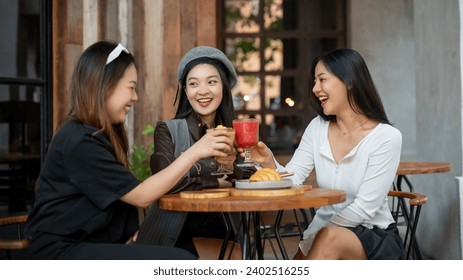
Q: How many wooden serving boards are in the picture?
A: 2